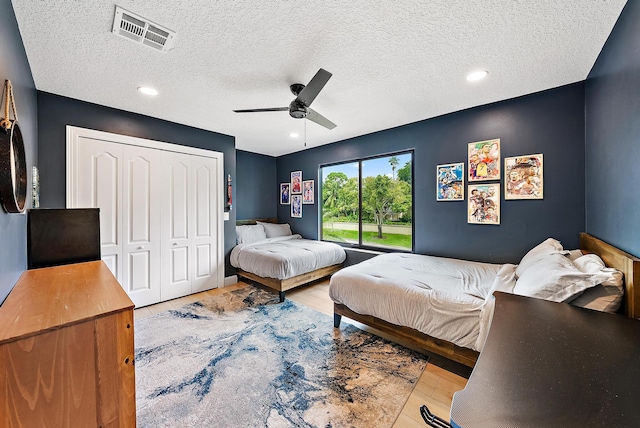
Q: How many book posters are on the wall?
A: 8